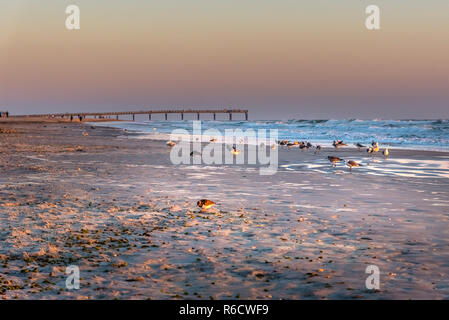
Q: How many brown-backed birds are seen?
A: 3